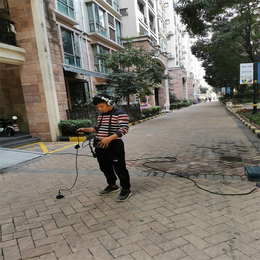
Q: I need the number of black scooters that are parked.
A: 1